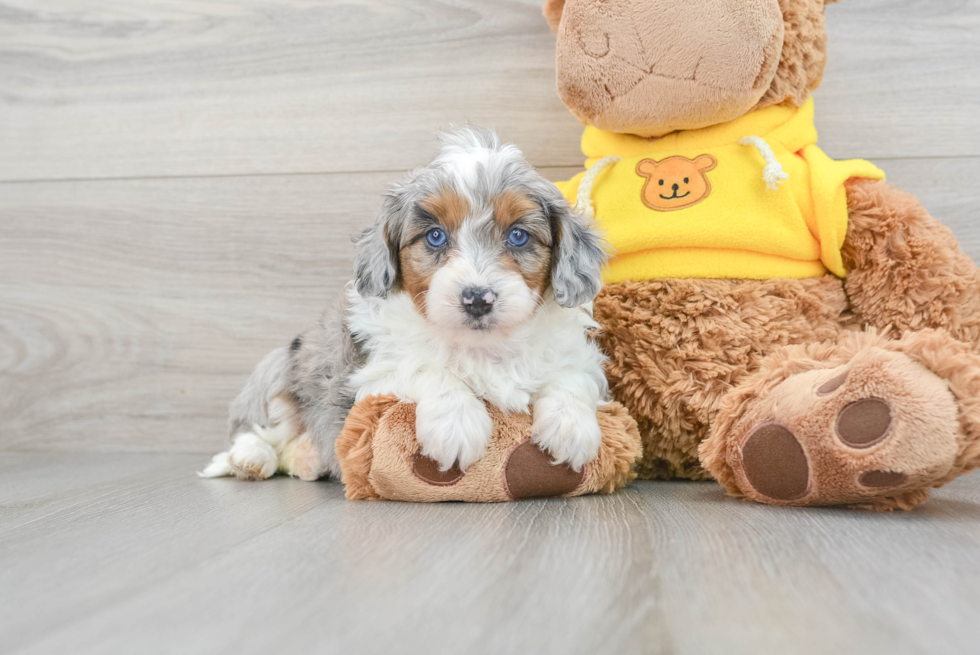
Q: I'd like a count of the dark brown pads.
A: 6